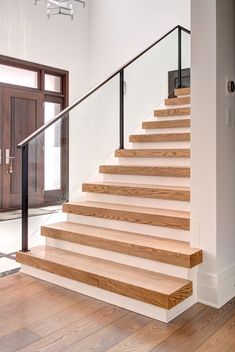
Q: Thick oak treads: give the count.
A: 11